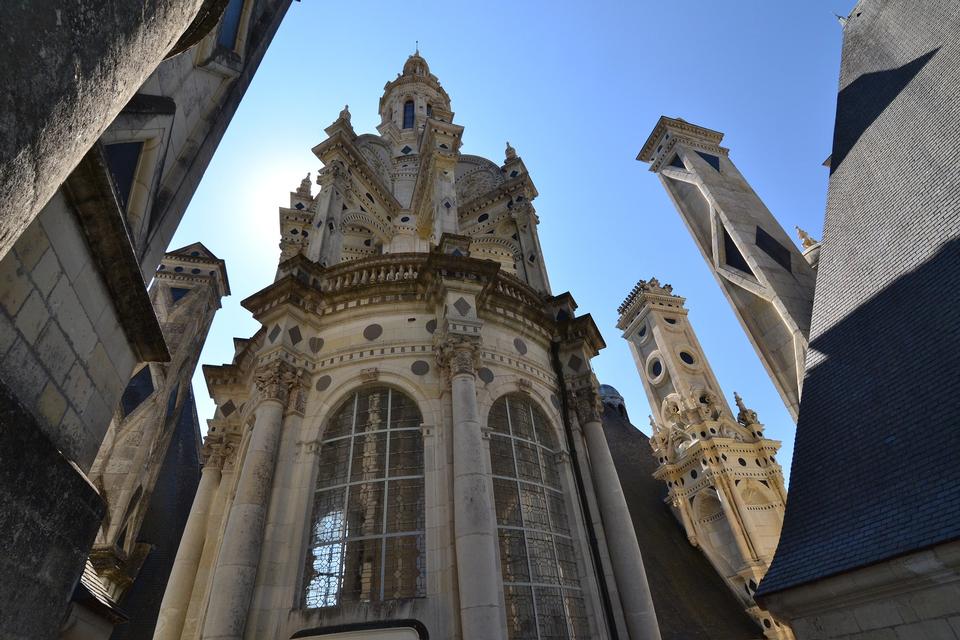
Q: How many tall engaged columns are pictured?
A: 4